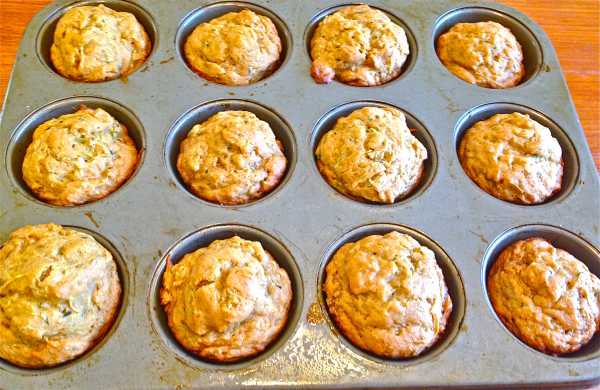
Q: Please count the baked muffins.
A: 12